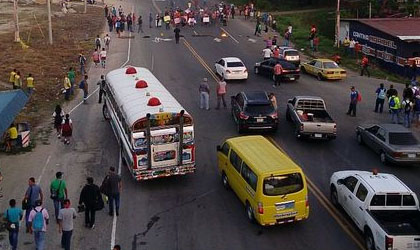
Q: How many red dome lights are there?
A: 3